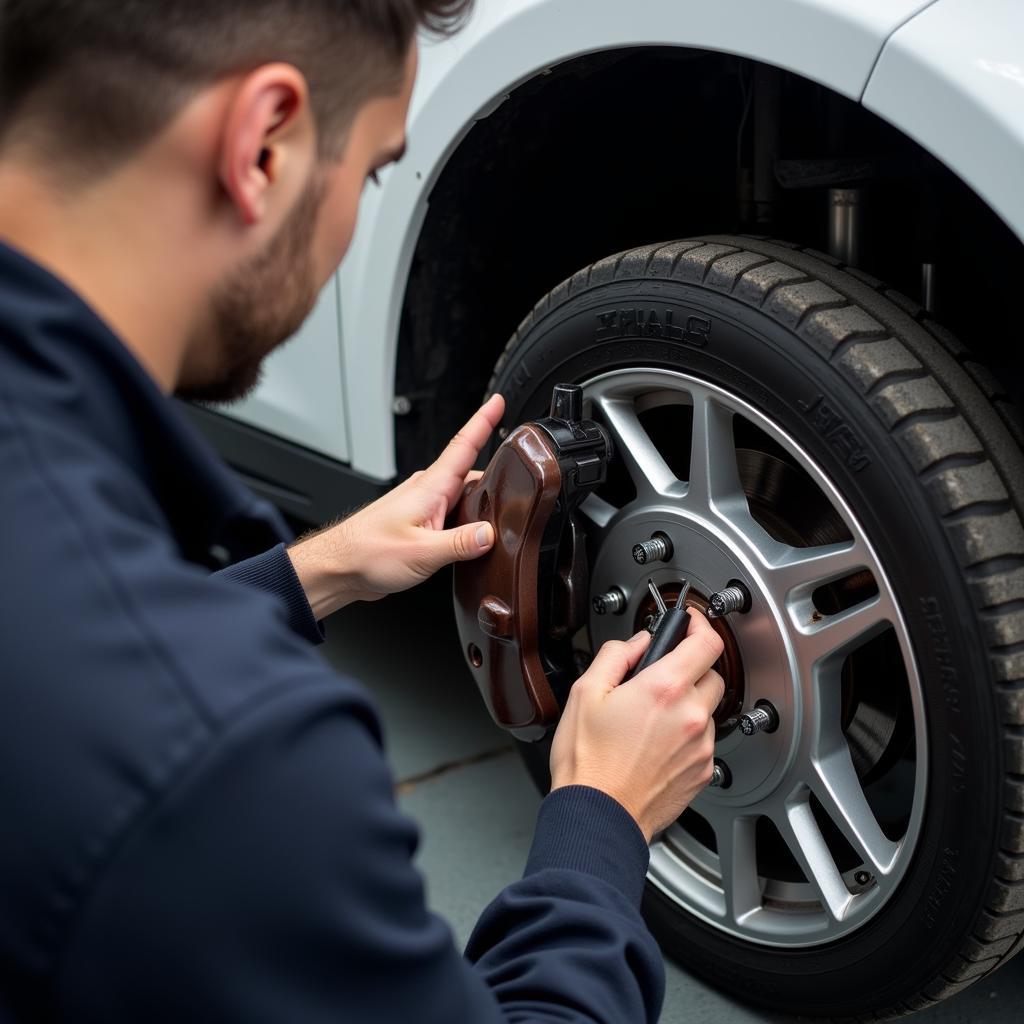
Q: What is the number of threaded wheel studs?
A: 5